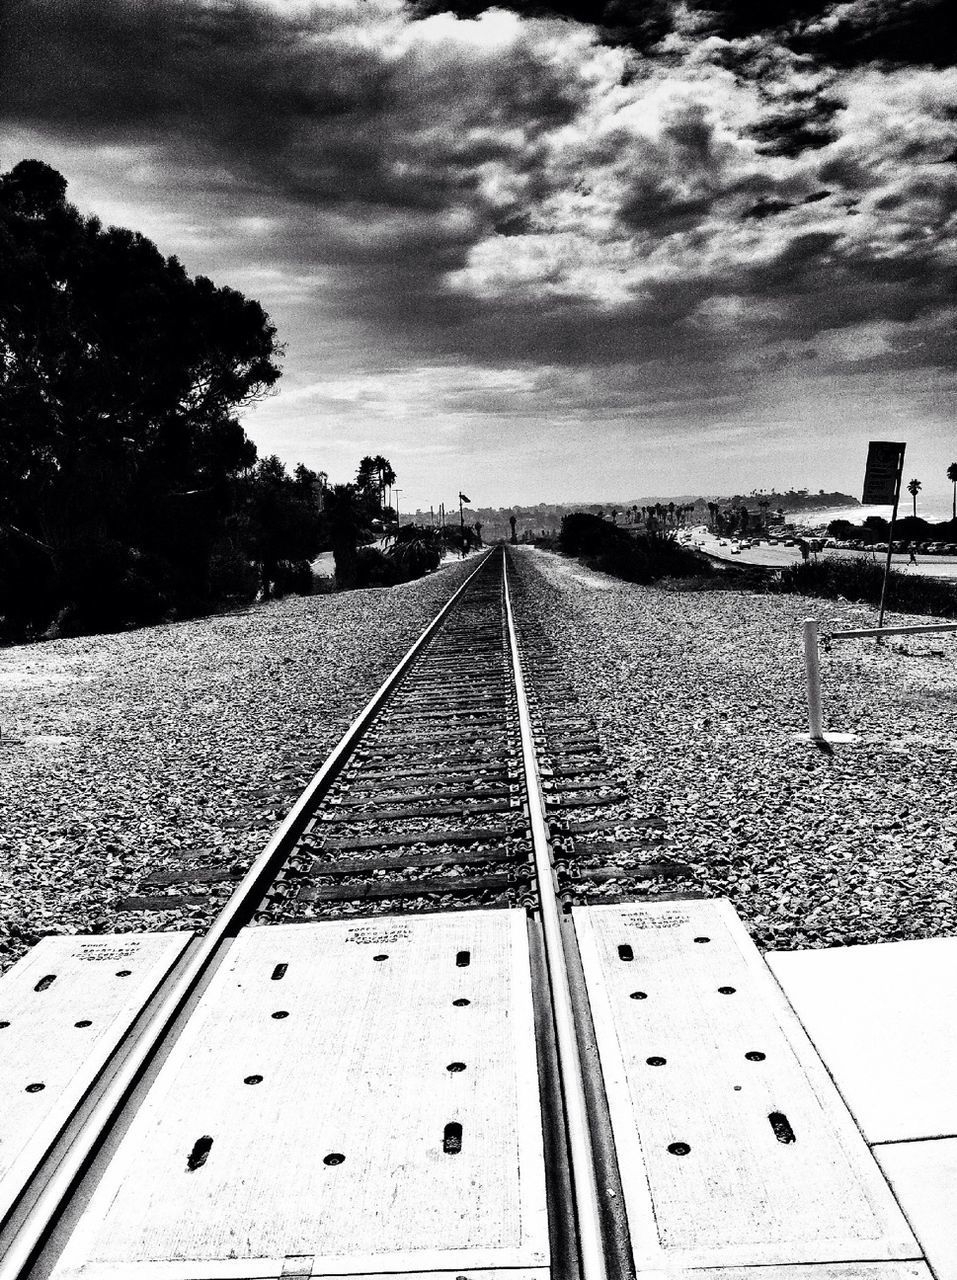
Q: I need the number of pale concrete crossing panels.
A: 3